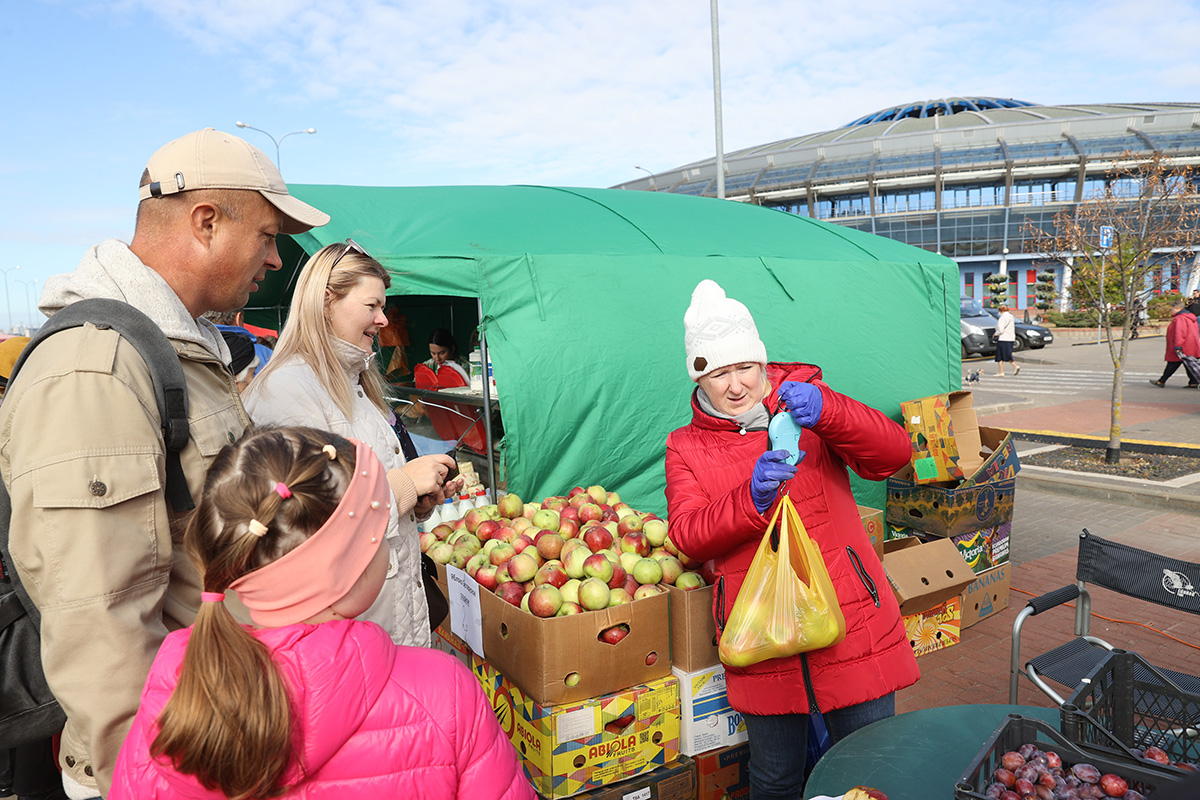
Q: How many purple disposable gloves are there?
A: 2